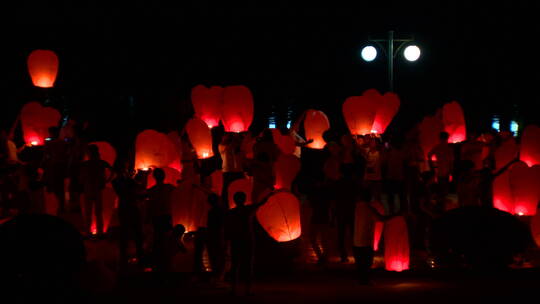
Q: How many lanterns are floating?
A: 1